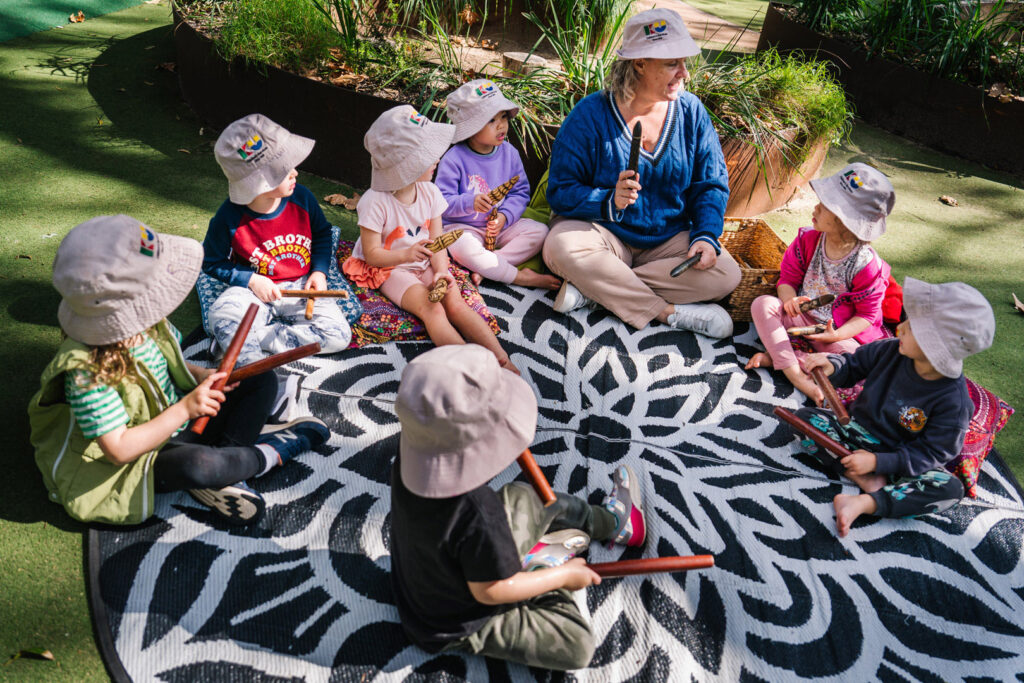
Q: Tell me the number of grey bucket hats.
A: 8